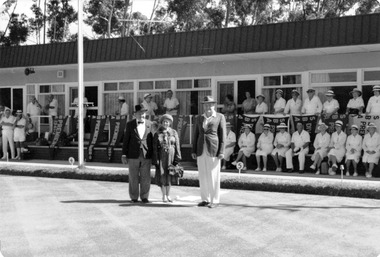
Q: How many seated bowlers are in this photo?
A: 9